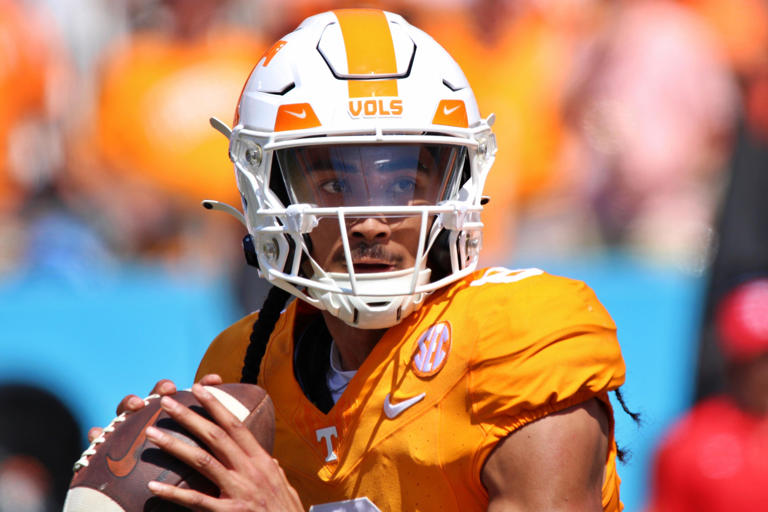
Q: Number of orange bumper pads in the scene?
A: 2